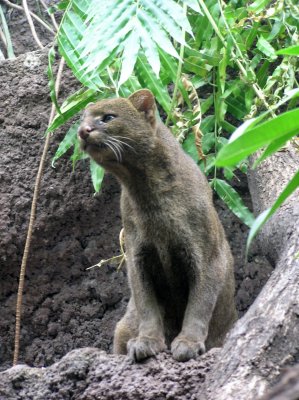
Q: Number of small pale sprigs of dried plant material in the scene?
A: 1